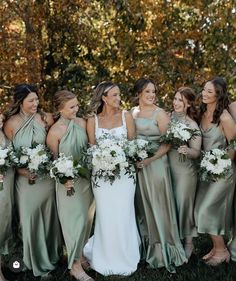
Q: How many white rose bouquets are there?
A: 7